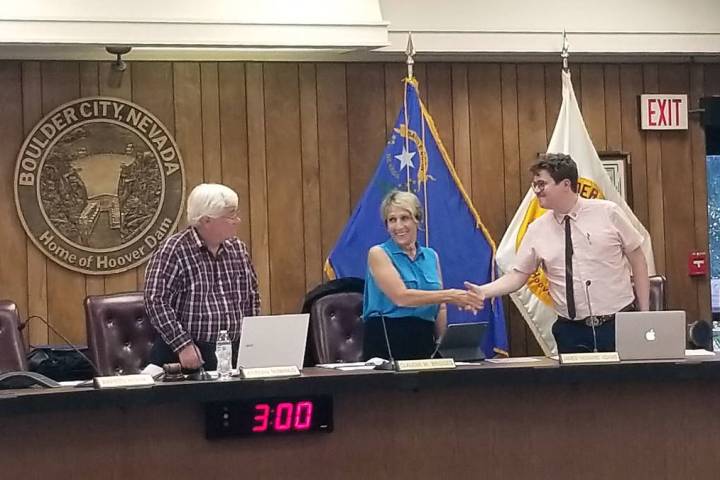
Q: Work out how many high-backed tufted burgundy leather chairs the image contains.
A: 4